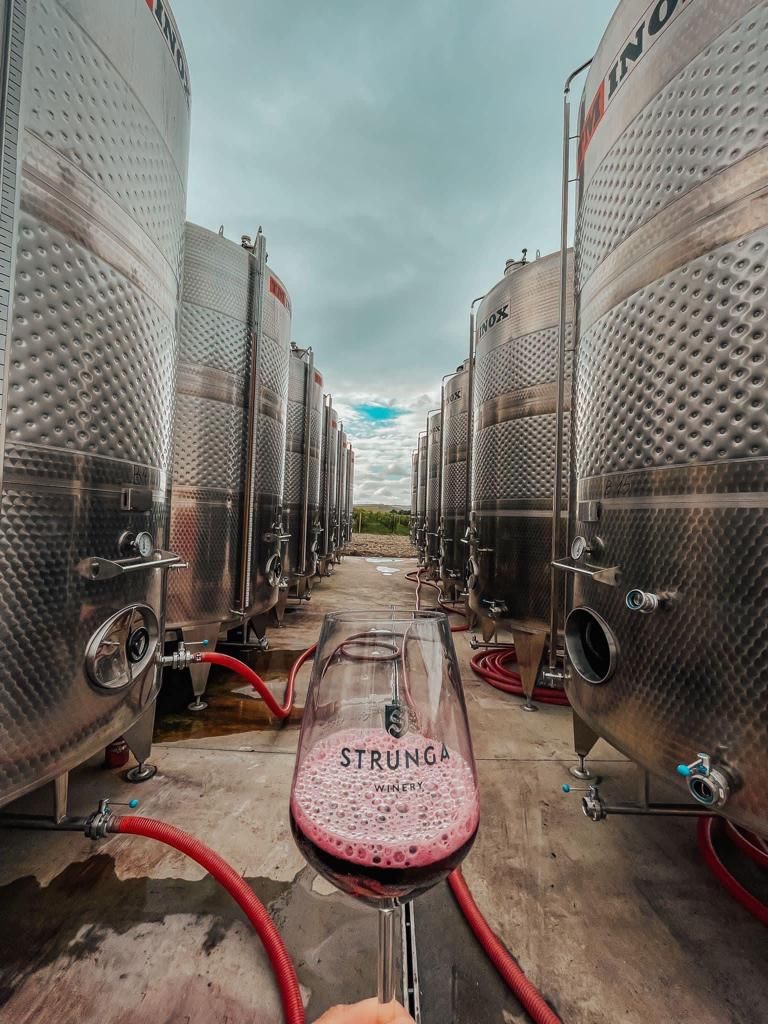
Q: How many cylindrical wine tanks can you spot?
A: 12